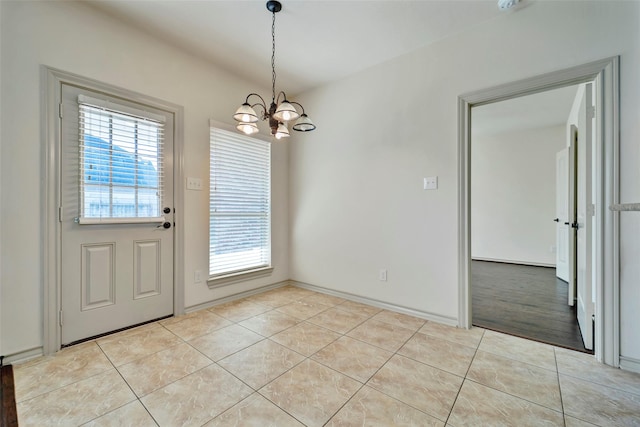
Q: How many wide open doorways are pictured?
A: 1